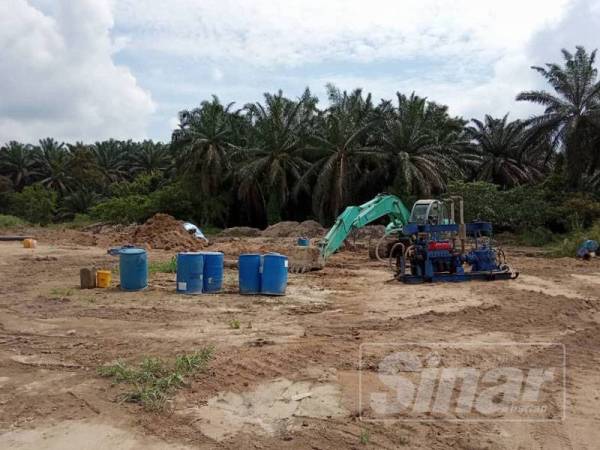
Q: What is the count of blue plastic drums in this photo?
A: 5